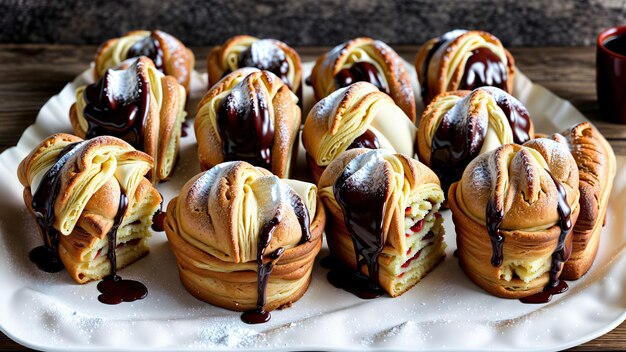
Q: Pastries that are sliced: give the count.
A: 2